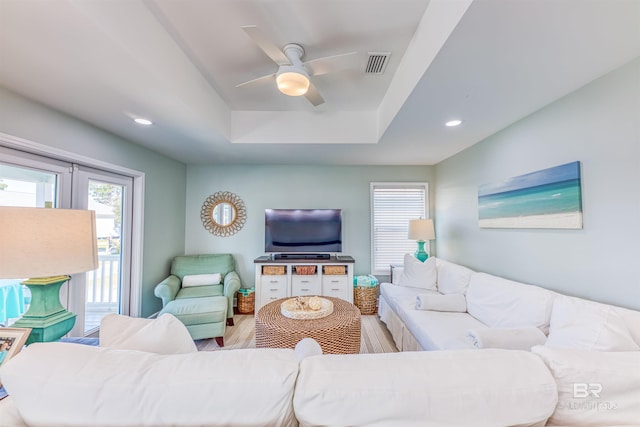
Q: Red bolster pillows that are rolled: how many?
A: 0